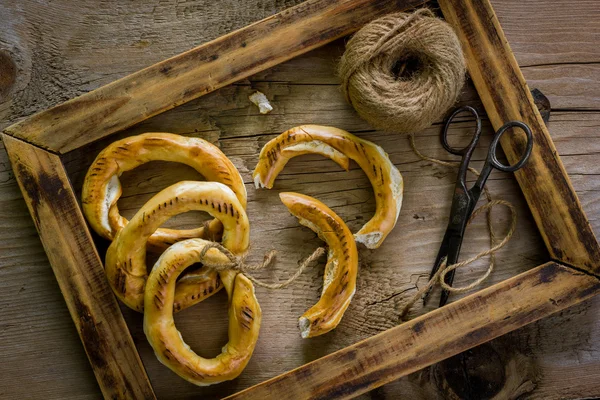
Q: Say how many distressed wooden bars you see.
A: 4